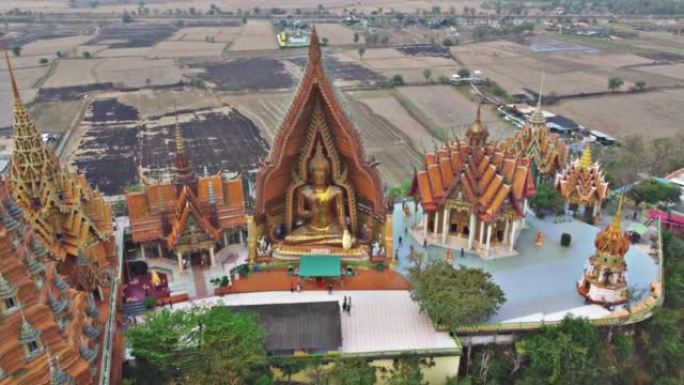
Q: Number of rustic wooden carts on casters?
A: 0